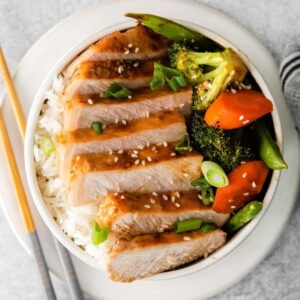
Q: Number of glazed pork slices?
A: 7